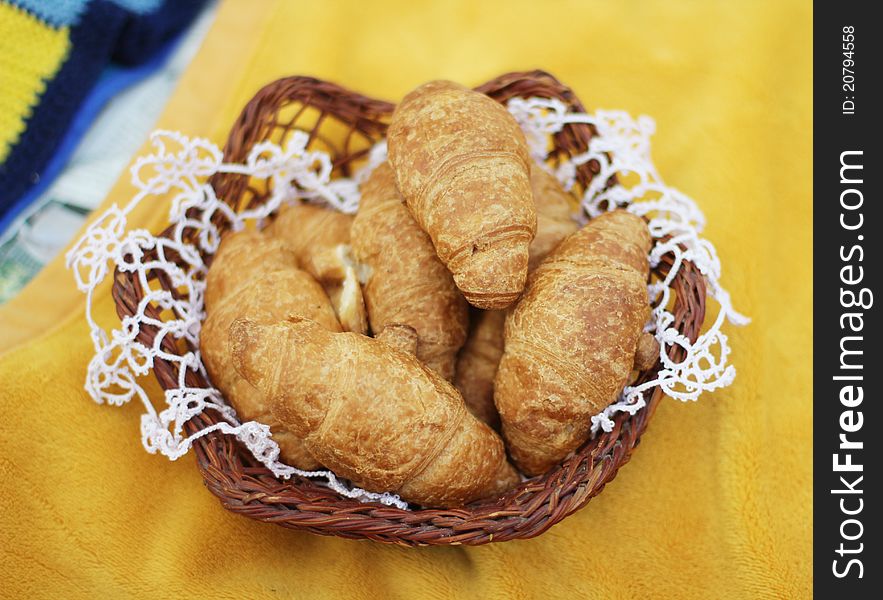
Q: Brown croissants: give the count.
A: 7